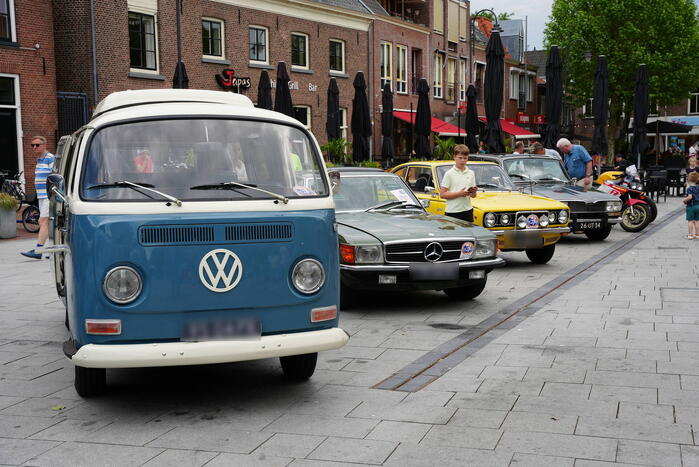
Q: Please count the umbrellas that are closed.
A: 12